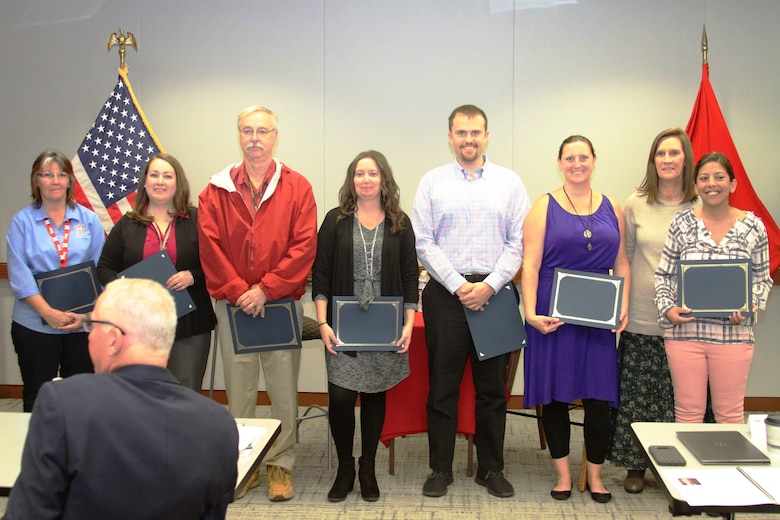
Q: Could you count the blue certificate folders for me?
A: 7